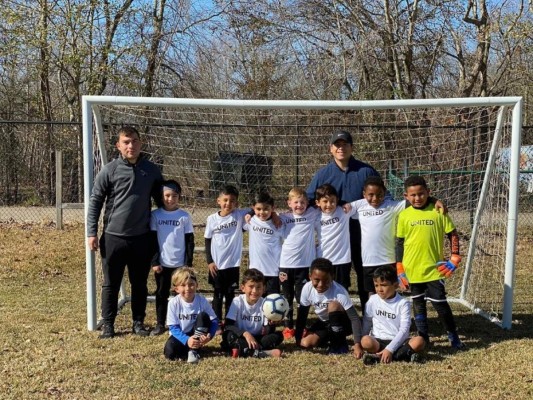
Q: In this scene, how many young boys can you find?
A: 11